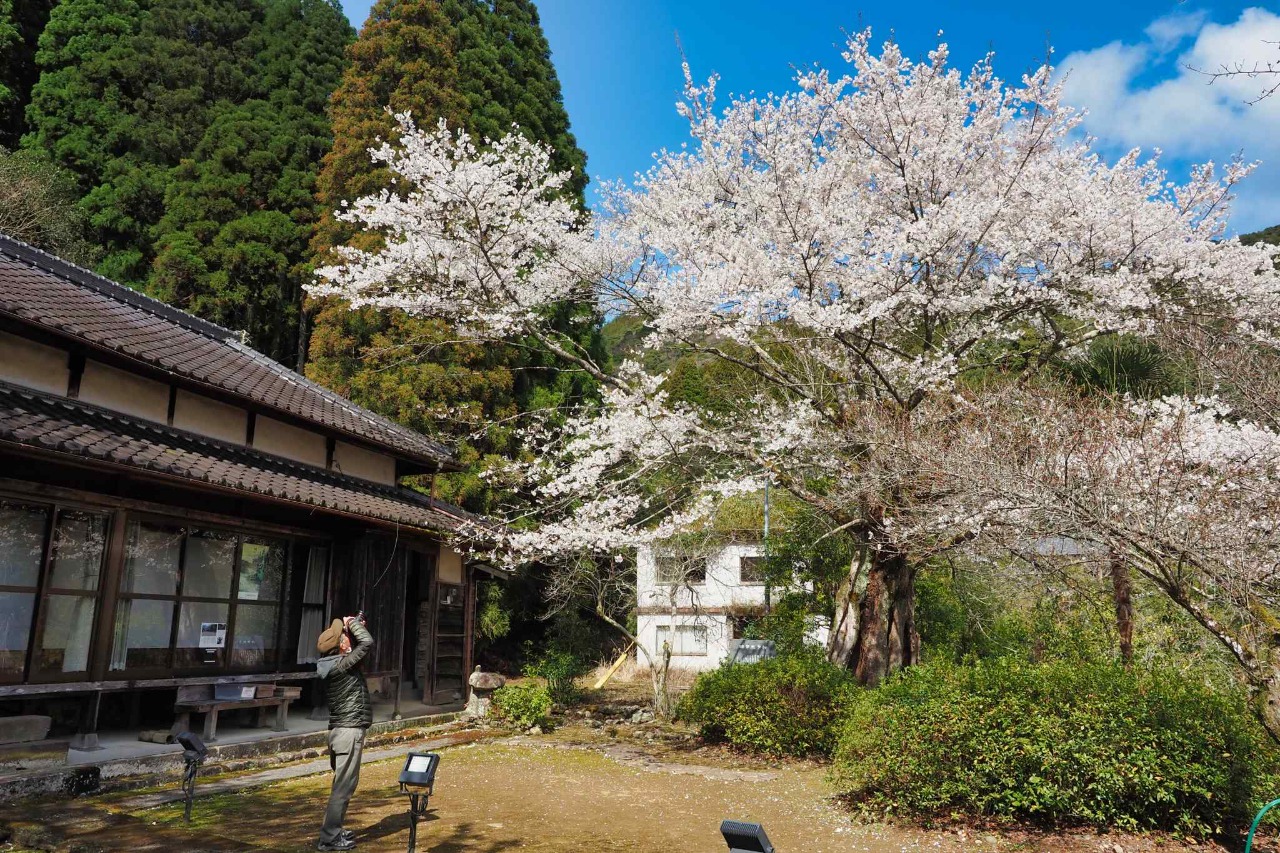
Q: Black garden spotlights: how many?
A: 3